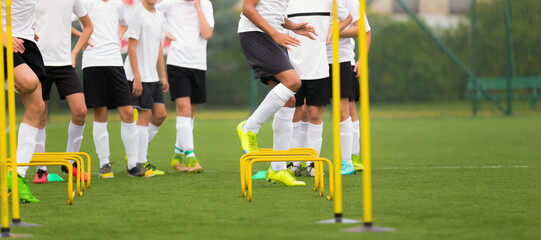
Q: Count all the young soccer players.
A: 9